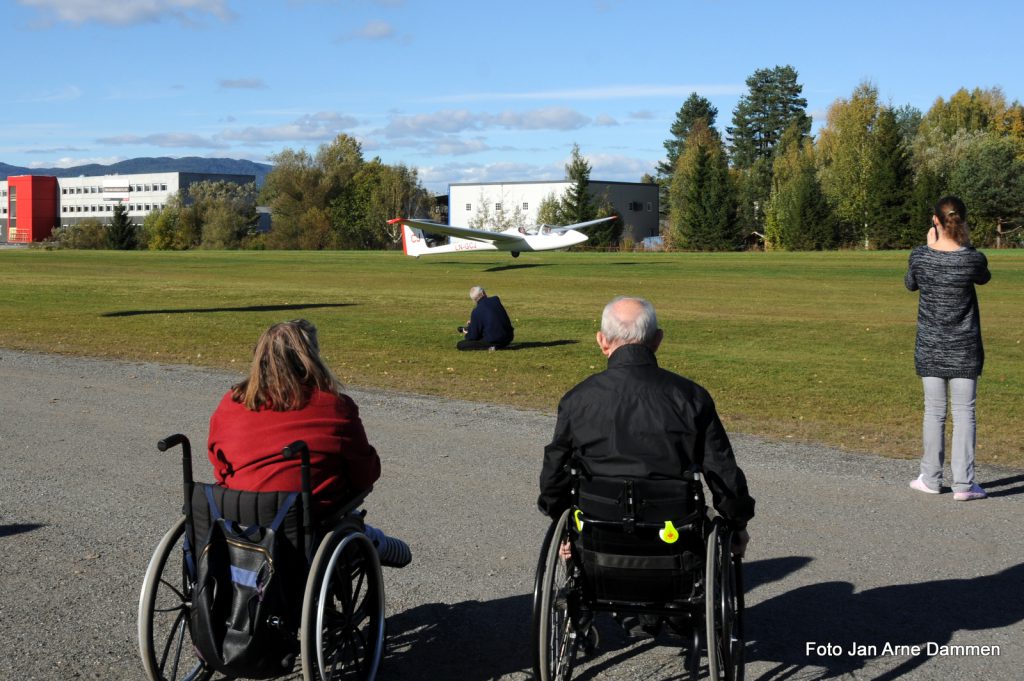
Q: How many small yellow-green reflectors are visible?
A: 2